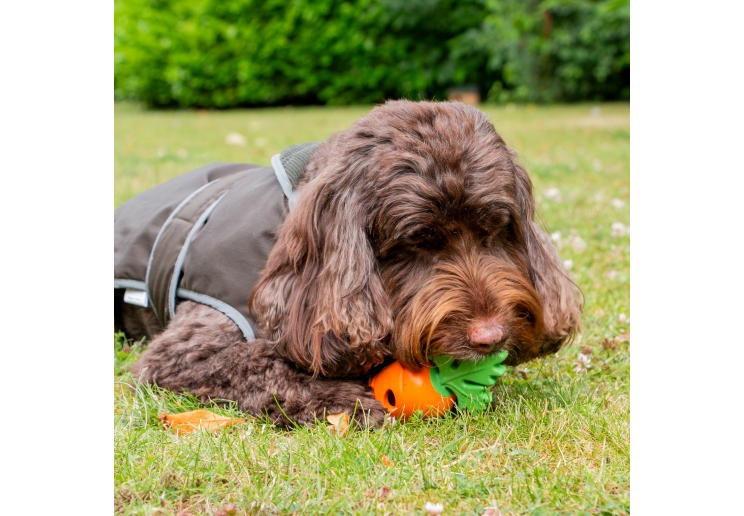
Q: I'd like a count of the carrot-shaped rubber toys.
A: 1